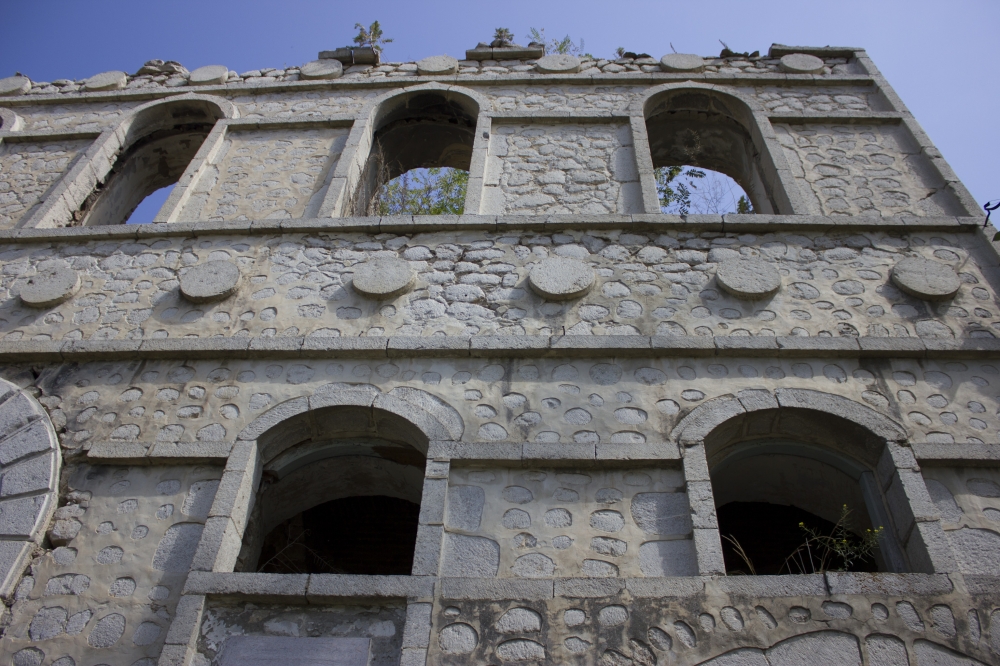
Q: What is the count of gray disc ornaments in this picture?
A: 14